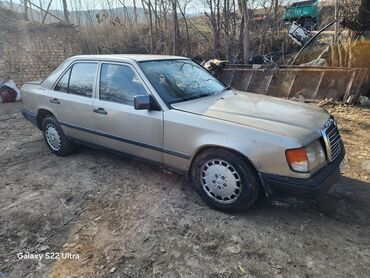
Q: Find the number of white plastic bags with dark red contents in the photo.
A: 1